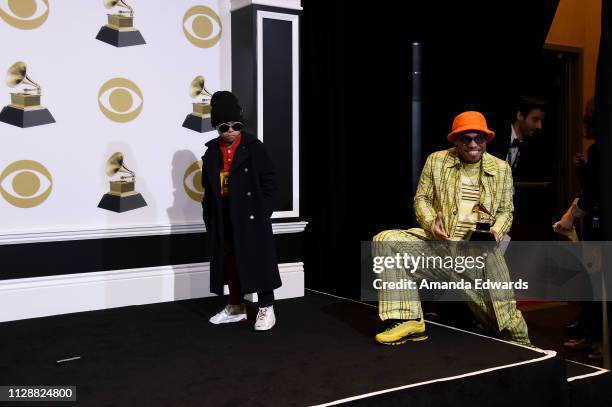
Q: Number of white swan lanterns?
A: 0